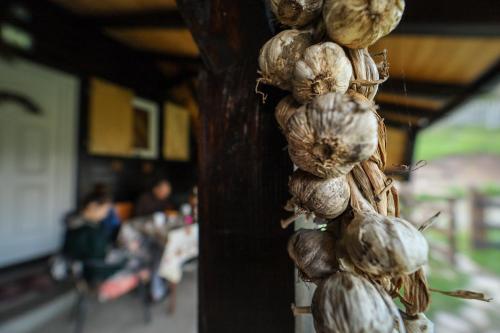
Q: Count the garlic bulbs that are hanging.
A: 11